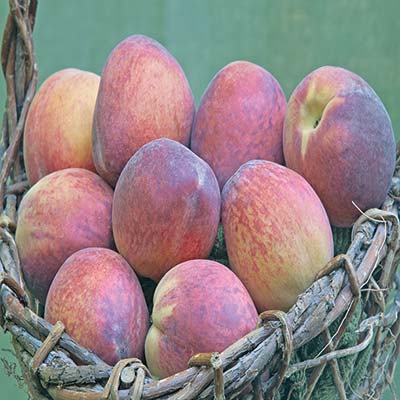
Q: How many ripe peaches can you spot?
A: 9